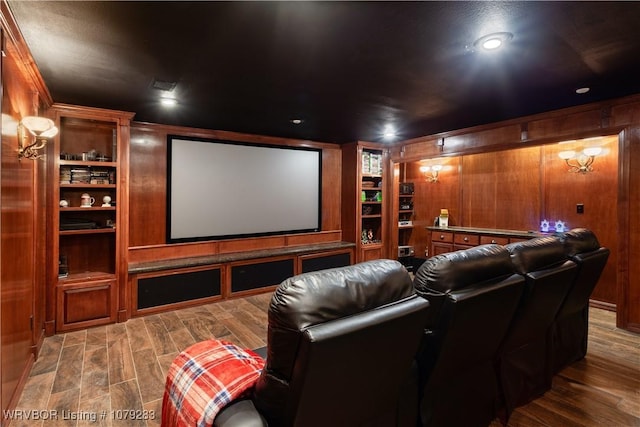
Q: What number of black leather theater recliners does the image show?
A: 4